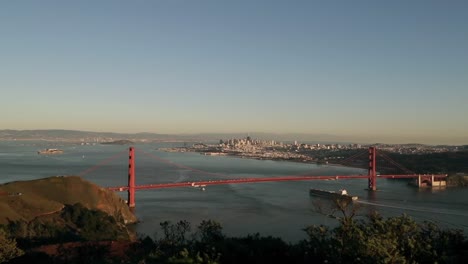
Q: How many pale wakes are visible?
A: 1